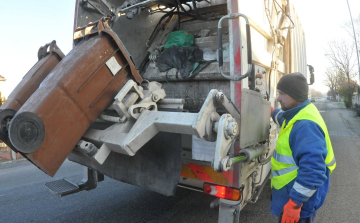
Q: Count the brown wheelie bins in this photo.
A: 2